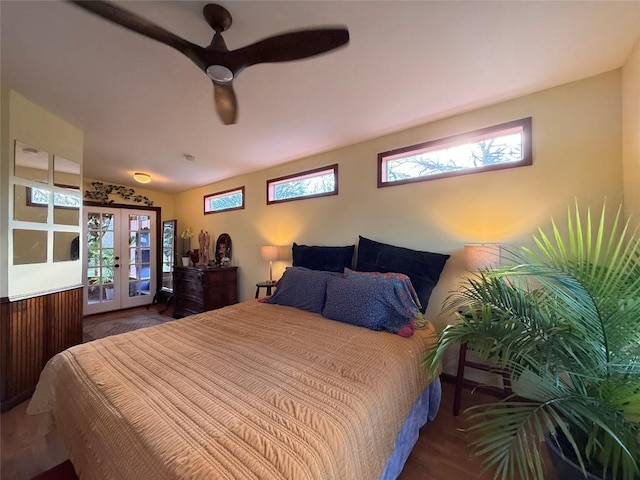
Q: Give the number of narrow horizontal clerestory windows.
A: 3